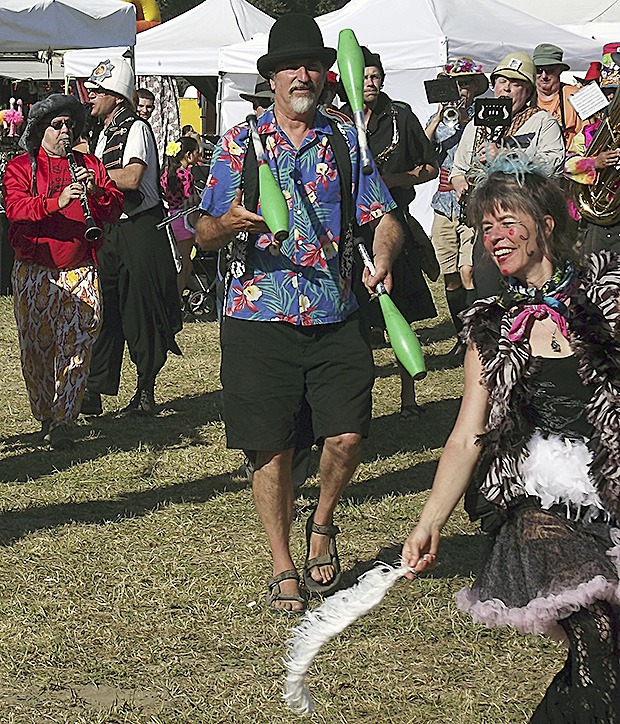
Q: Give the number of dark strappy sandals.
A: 2